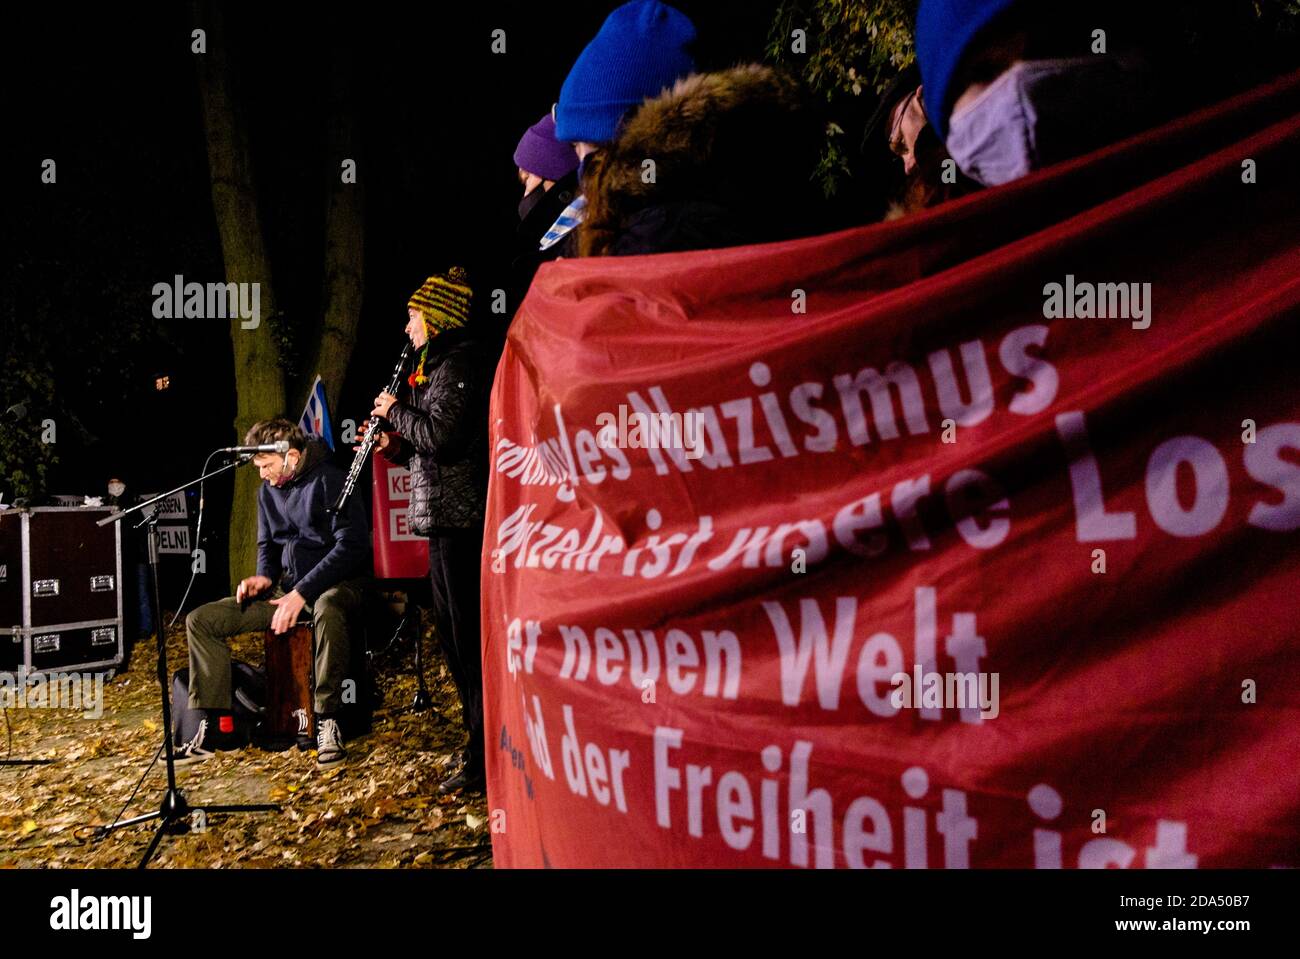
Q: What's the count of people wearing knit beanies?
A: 4